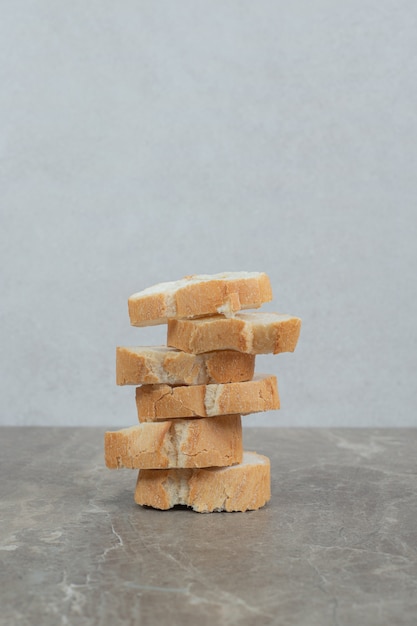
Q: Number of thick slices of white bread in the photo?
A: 6